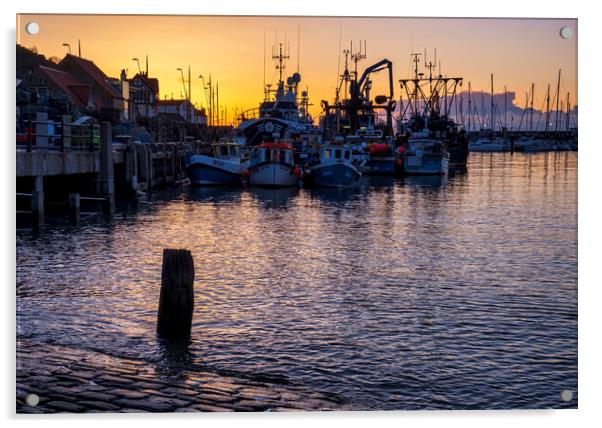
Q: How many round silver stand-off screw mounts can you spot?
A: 4